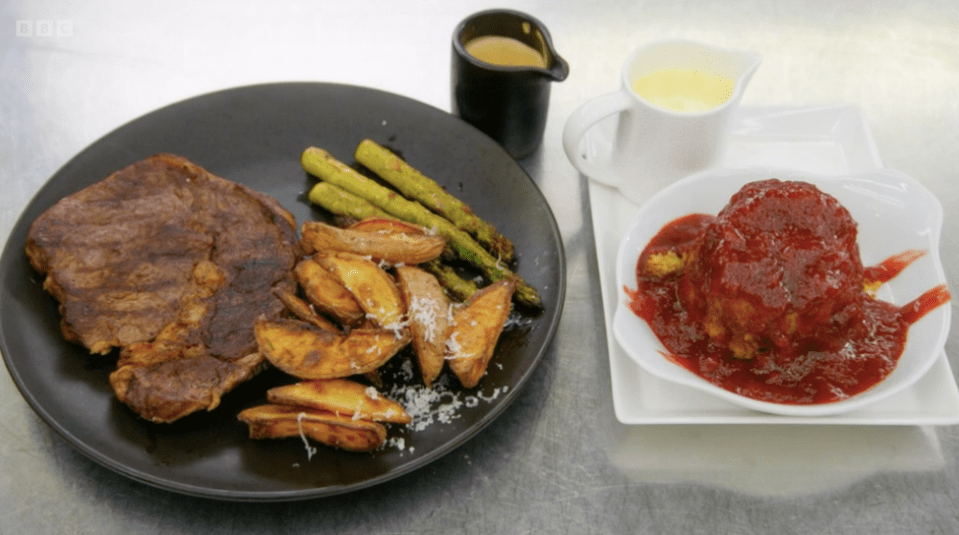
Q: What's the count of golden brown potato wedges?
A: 10